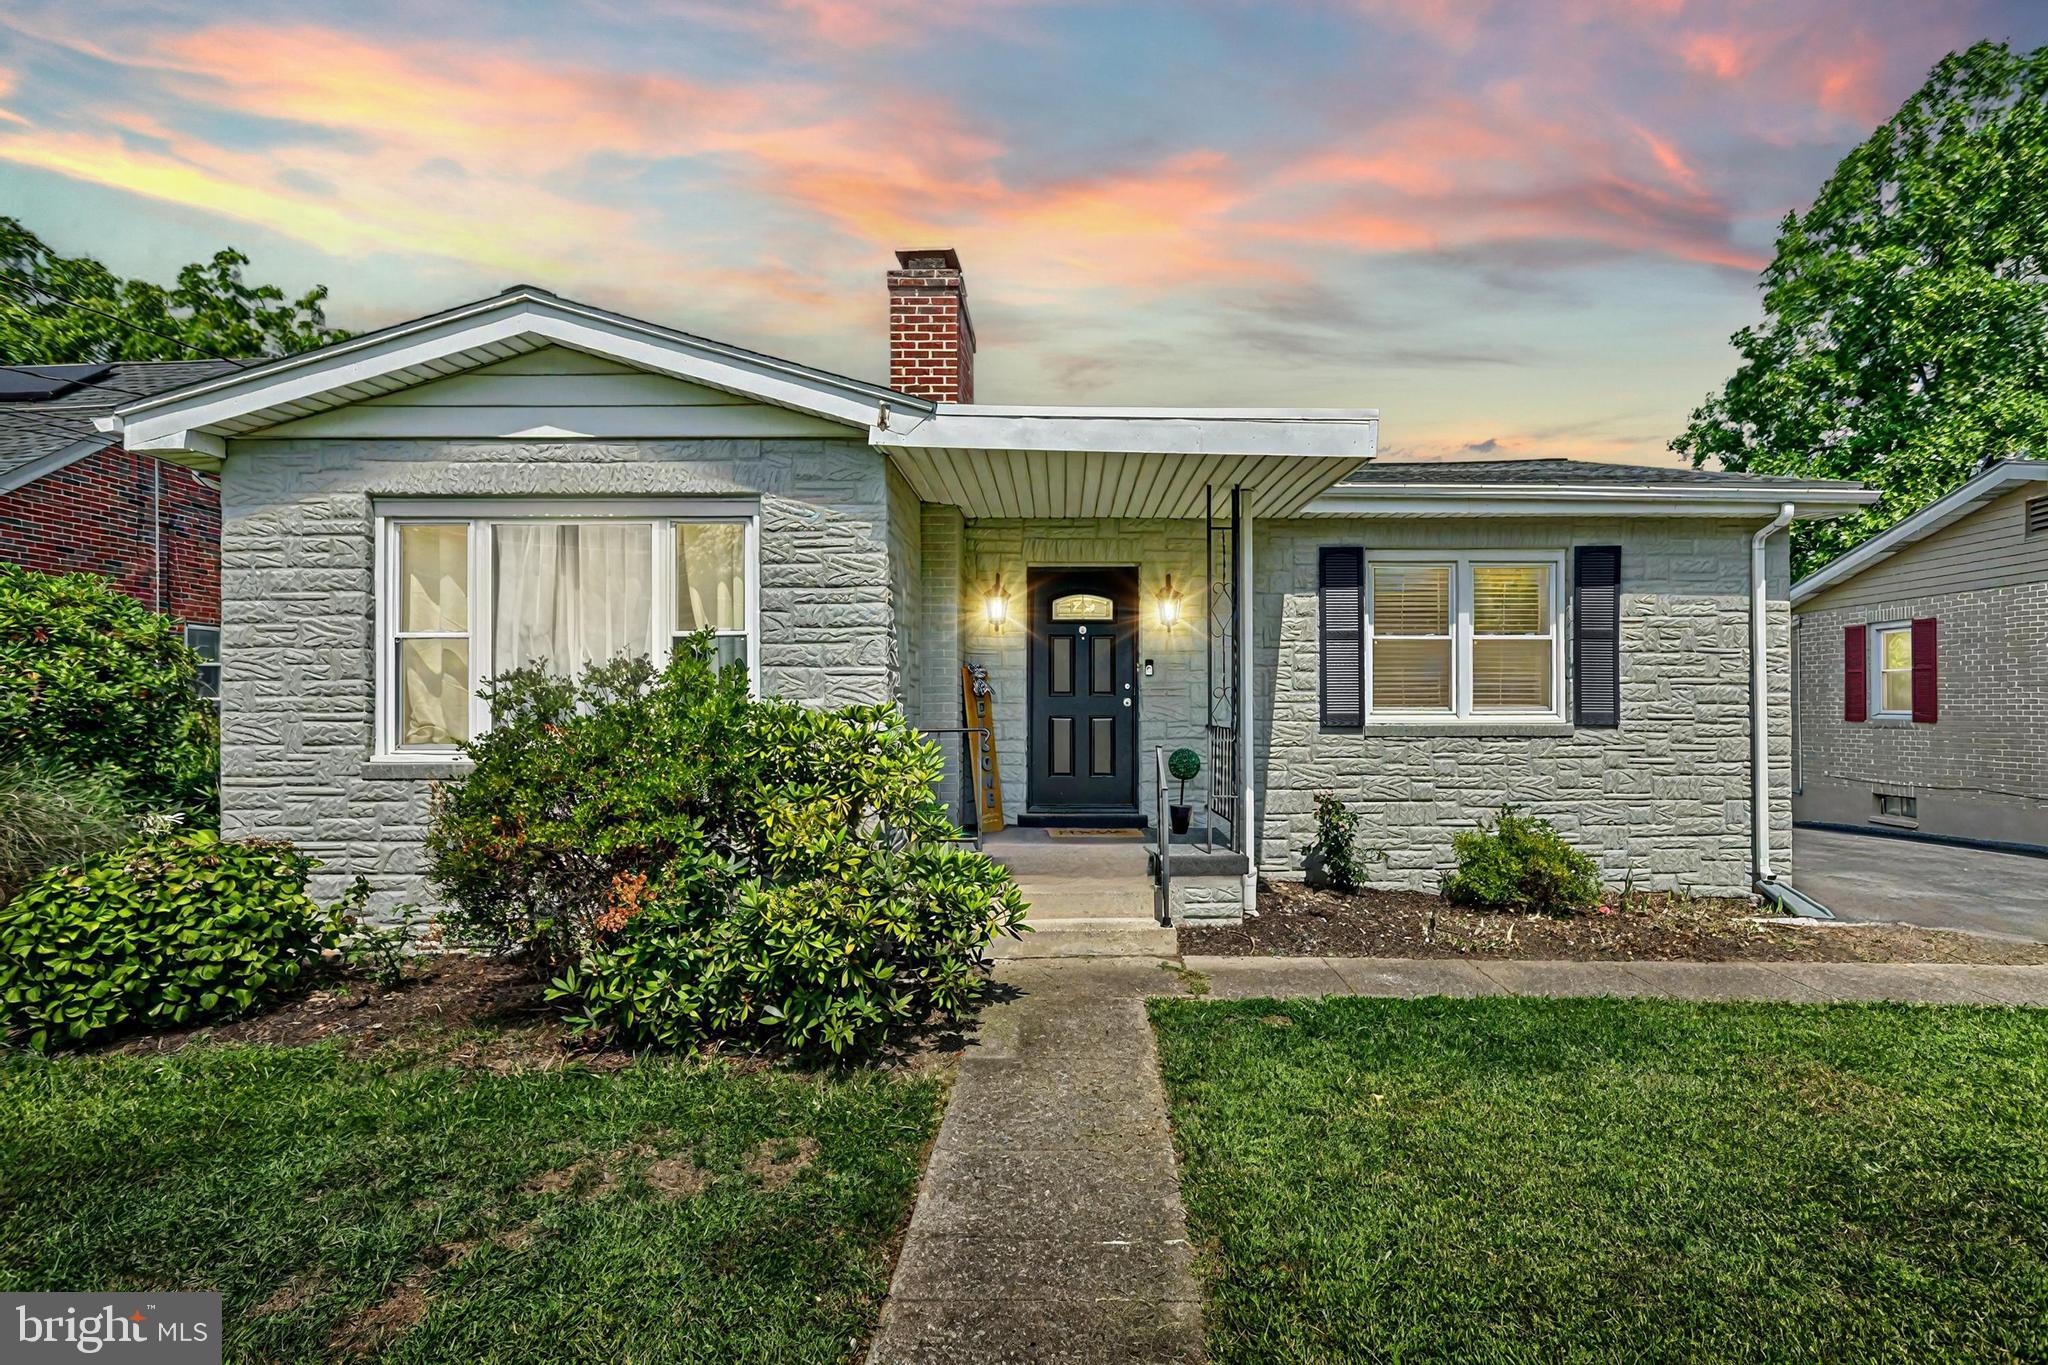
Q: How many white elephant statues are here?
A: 0